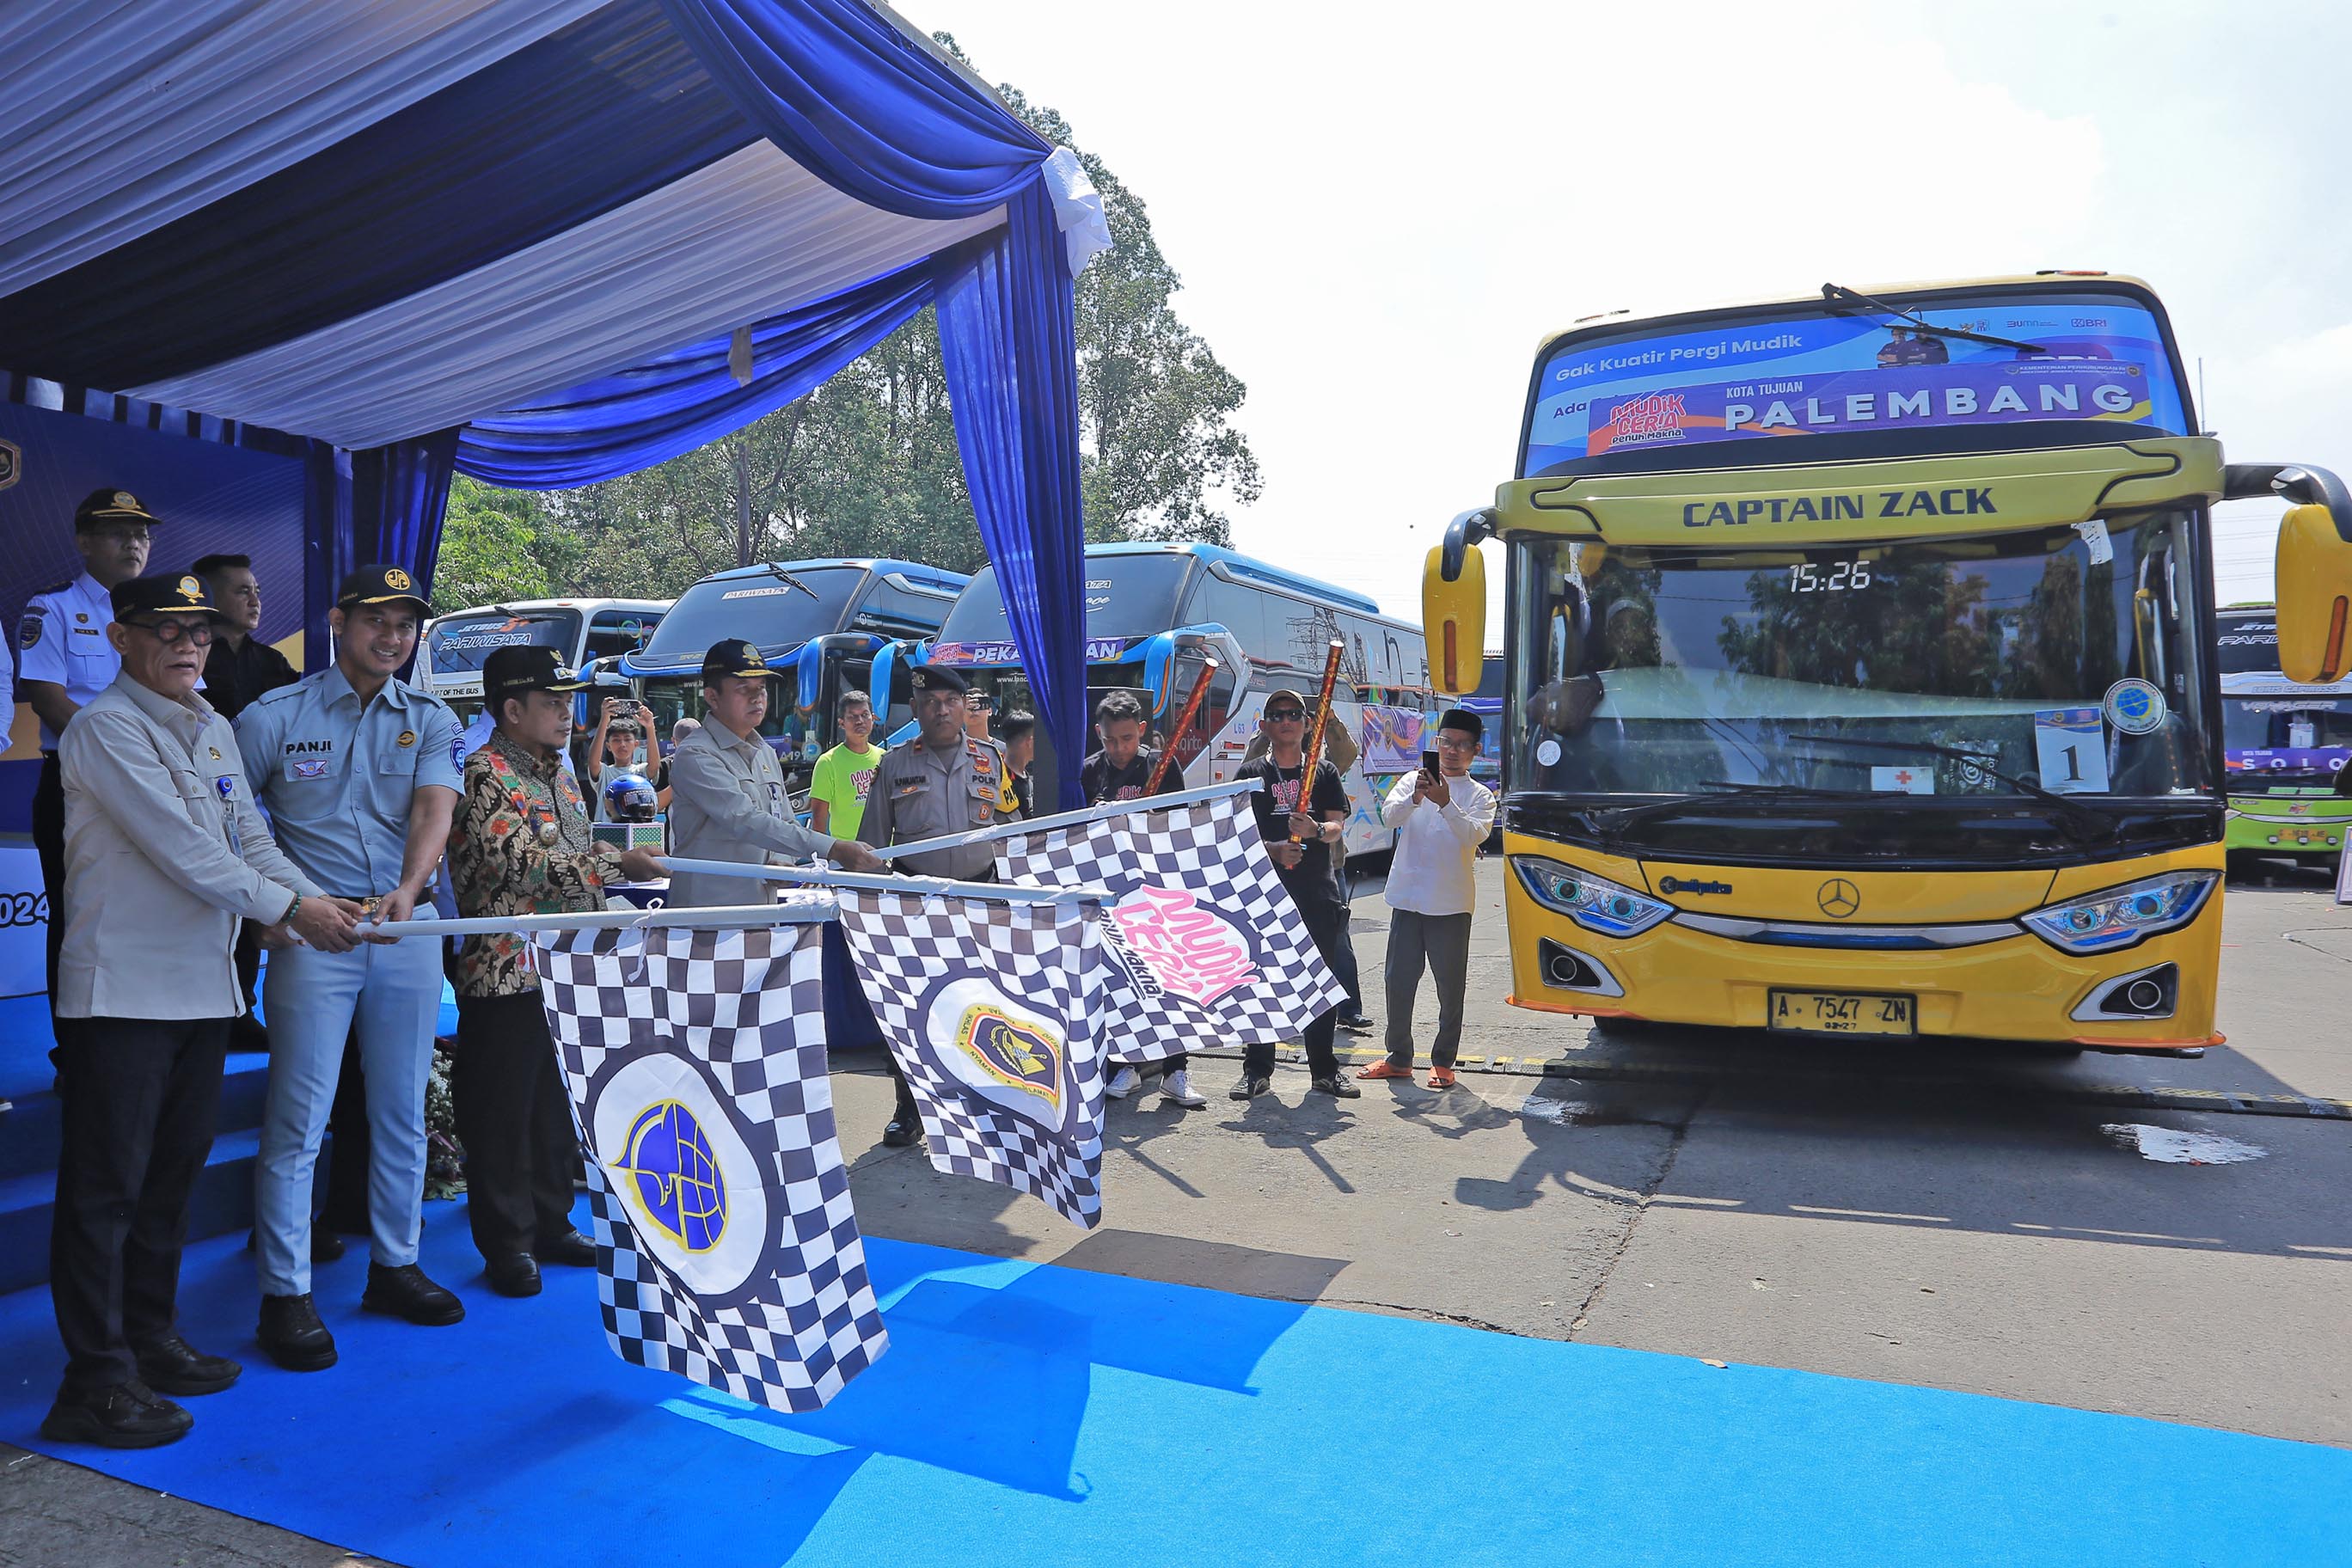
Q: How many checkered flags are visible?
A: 3